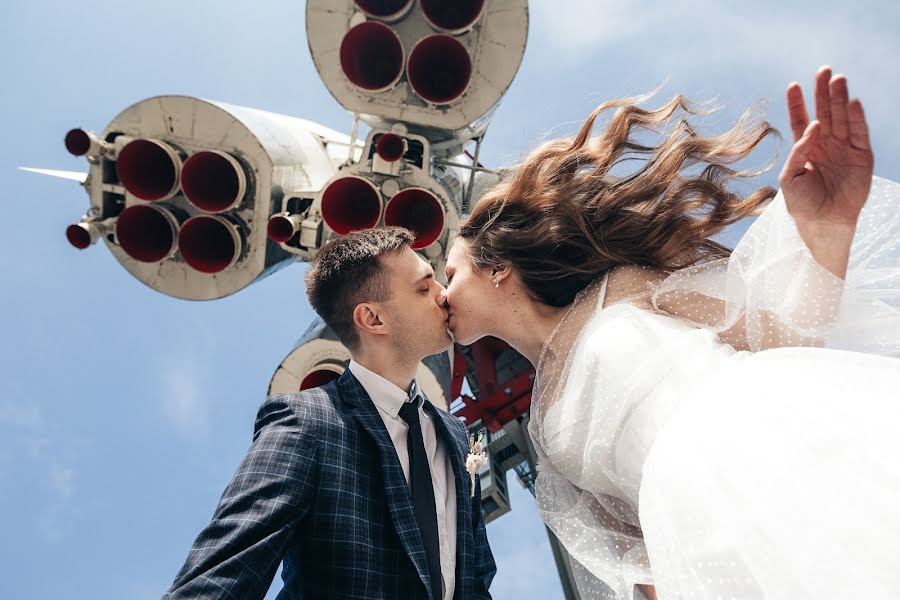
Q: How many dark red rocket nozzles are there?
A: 15